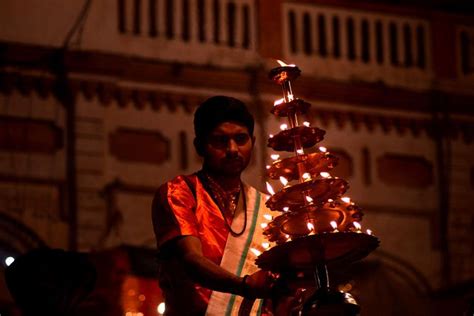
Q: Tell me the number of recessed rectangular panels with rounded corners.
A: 4